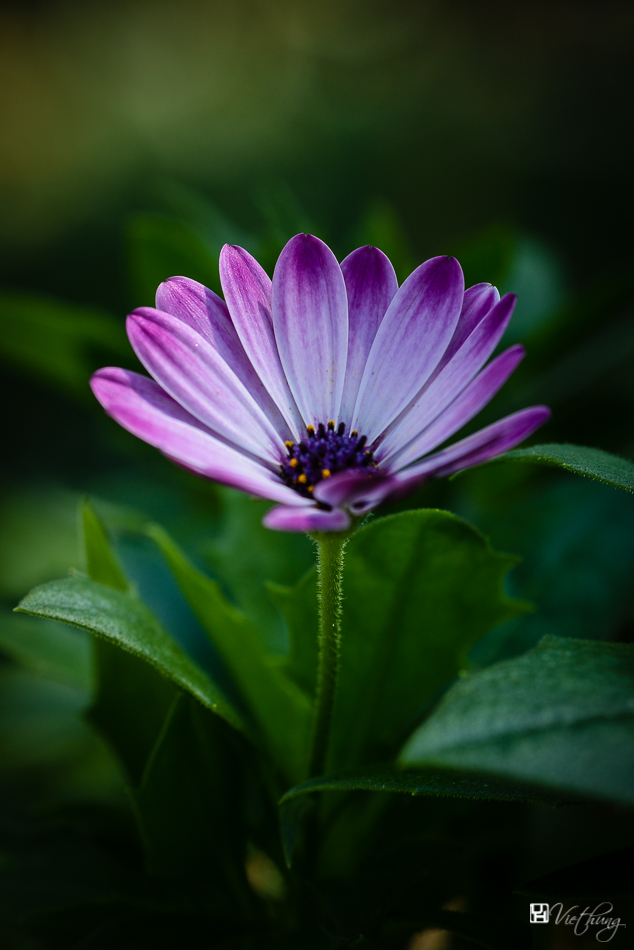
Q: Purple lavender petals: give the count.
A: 13